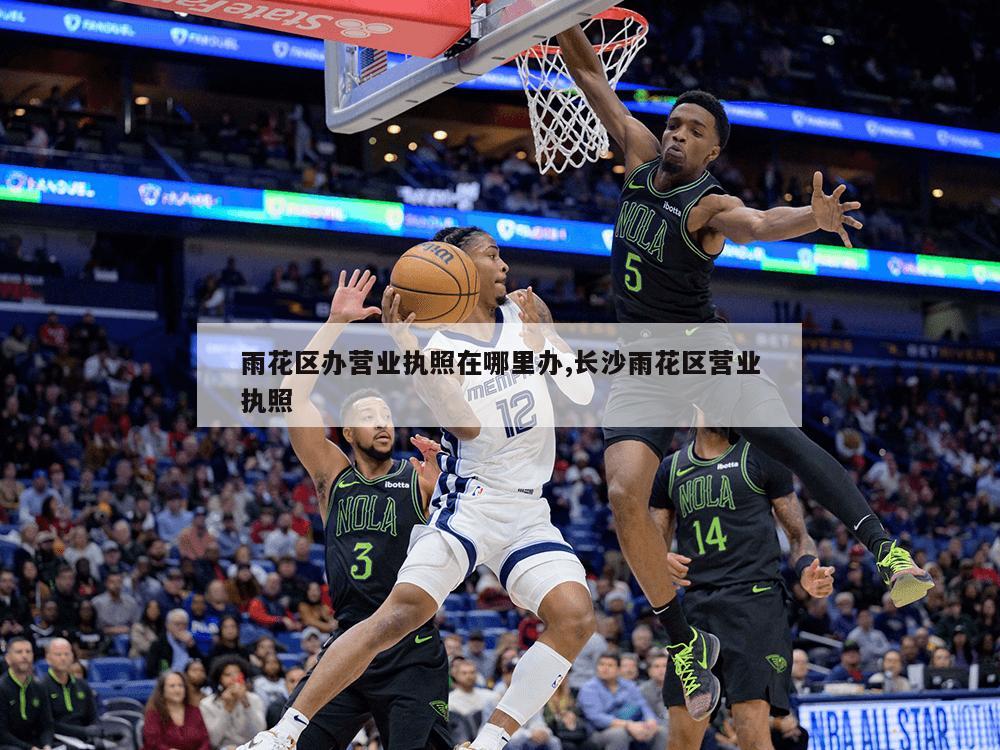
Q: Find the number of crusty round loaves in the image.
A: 0